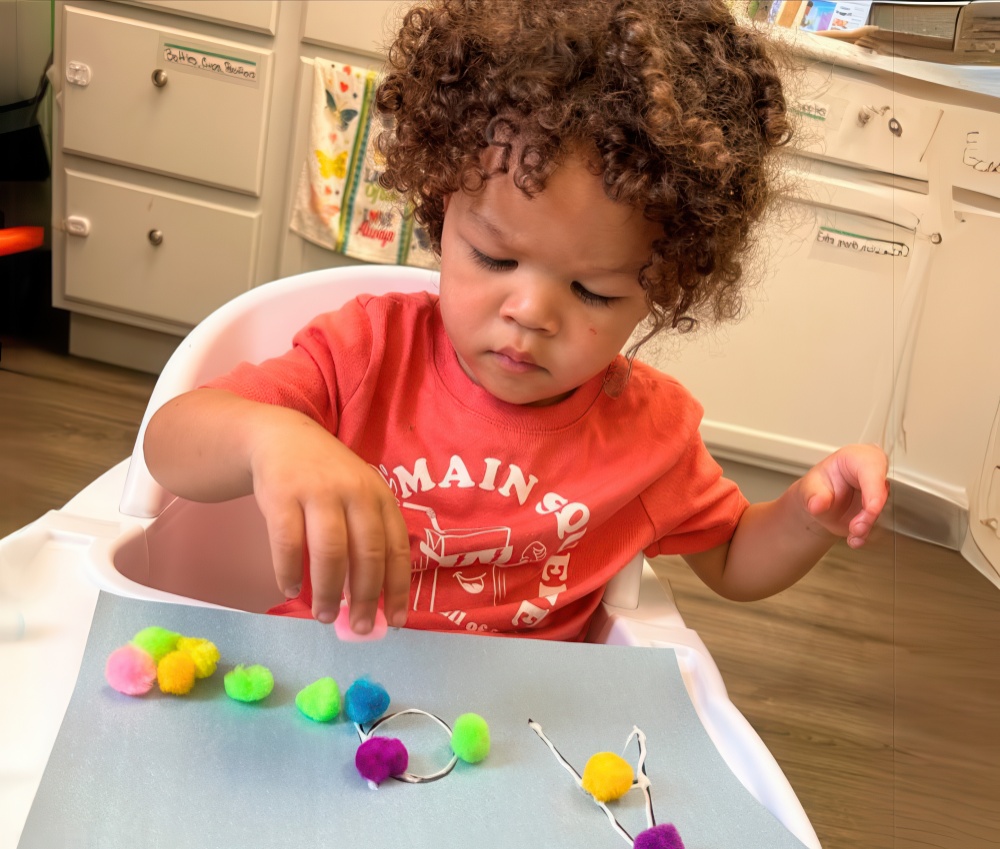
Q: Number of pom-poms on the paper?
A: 11